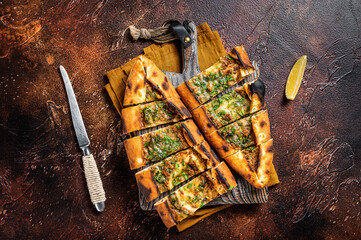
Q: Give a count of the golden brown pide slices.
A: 9